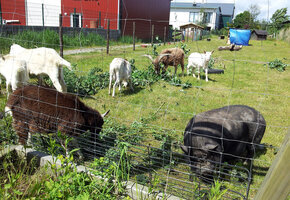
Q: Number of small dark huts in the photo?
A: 1